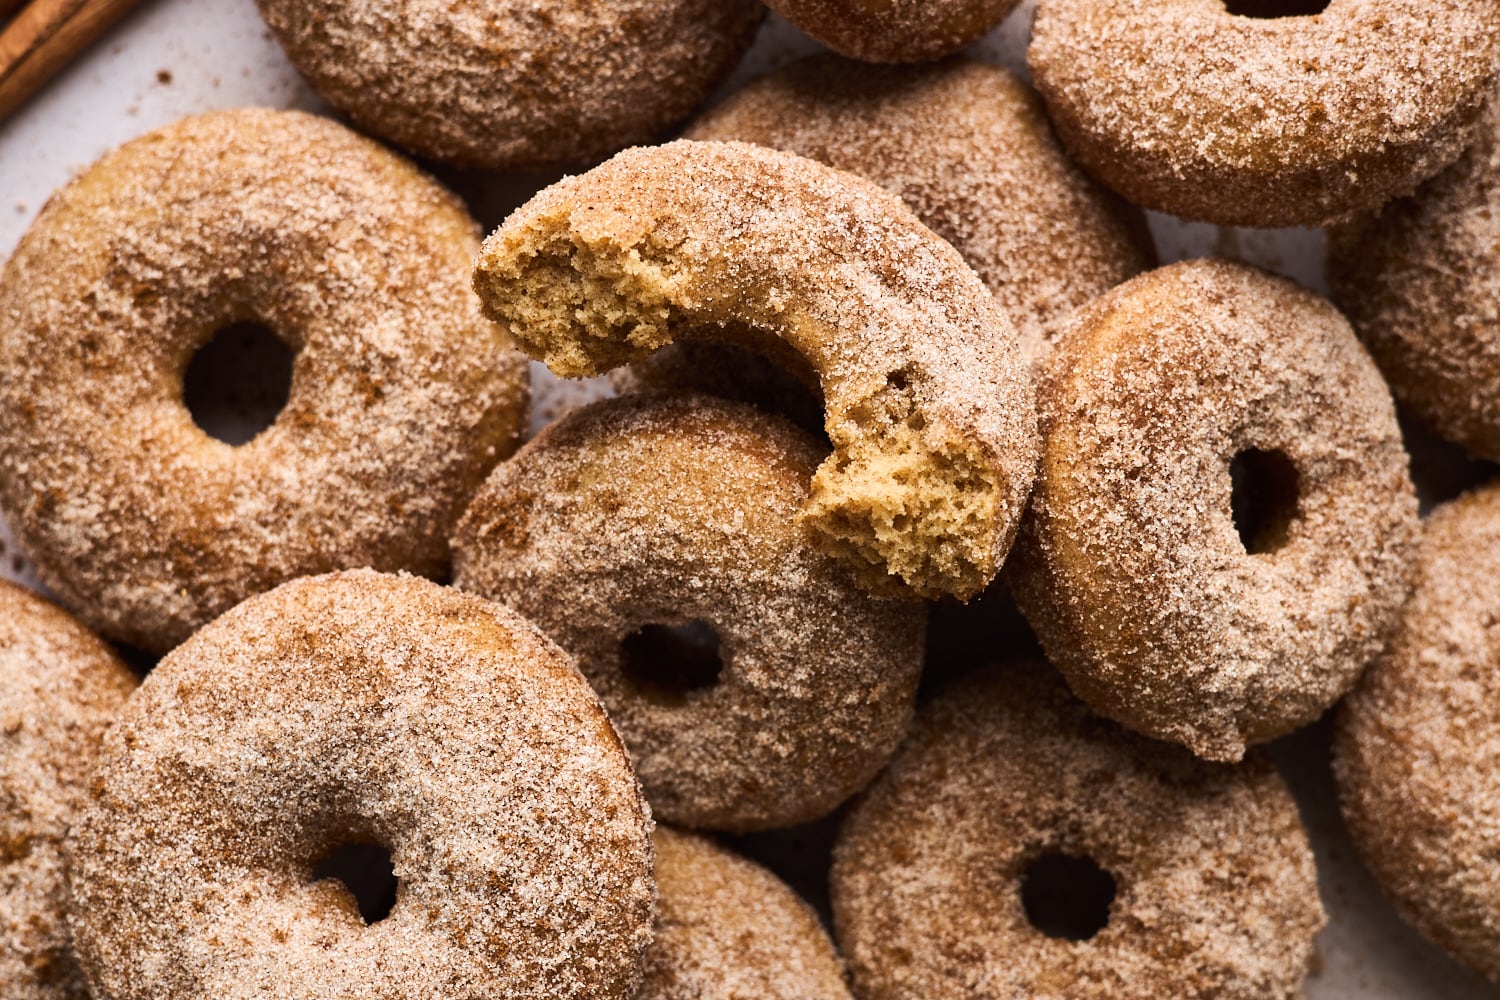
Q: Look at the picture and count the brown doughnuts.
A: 14